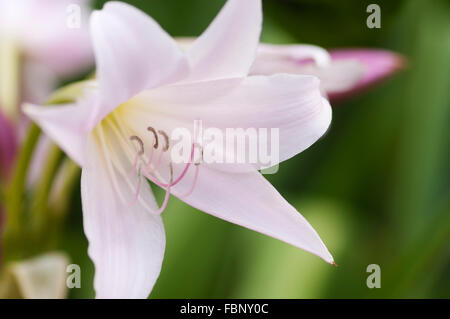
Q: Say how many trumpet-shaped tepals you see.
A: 6